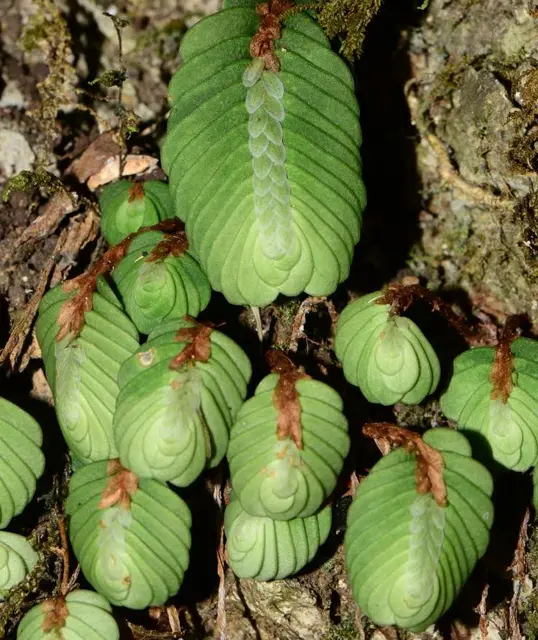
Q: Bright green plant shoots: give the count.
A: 14